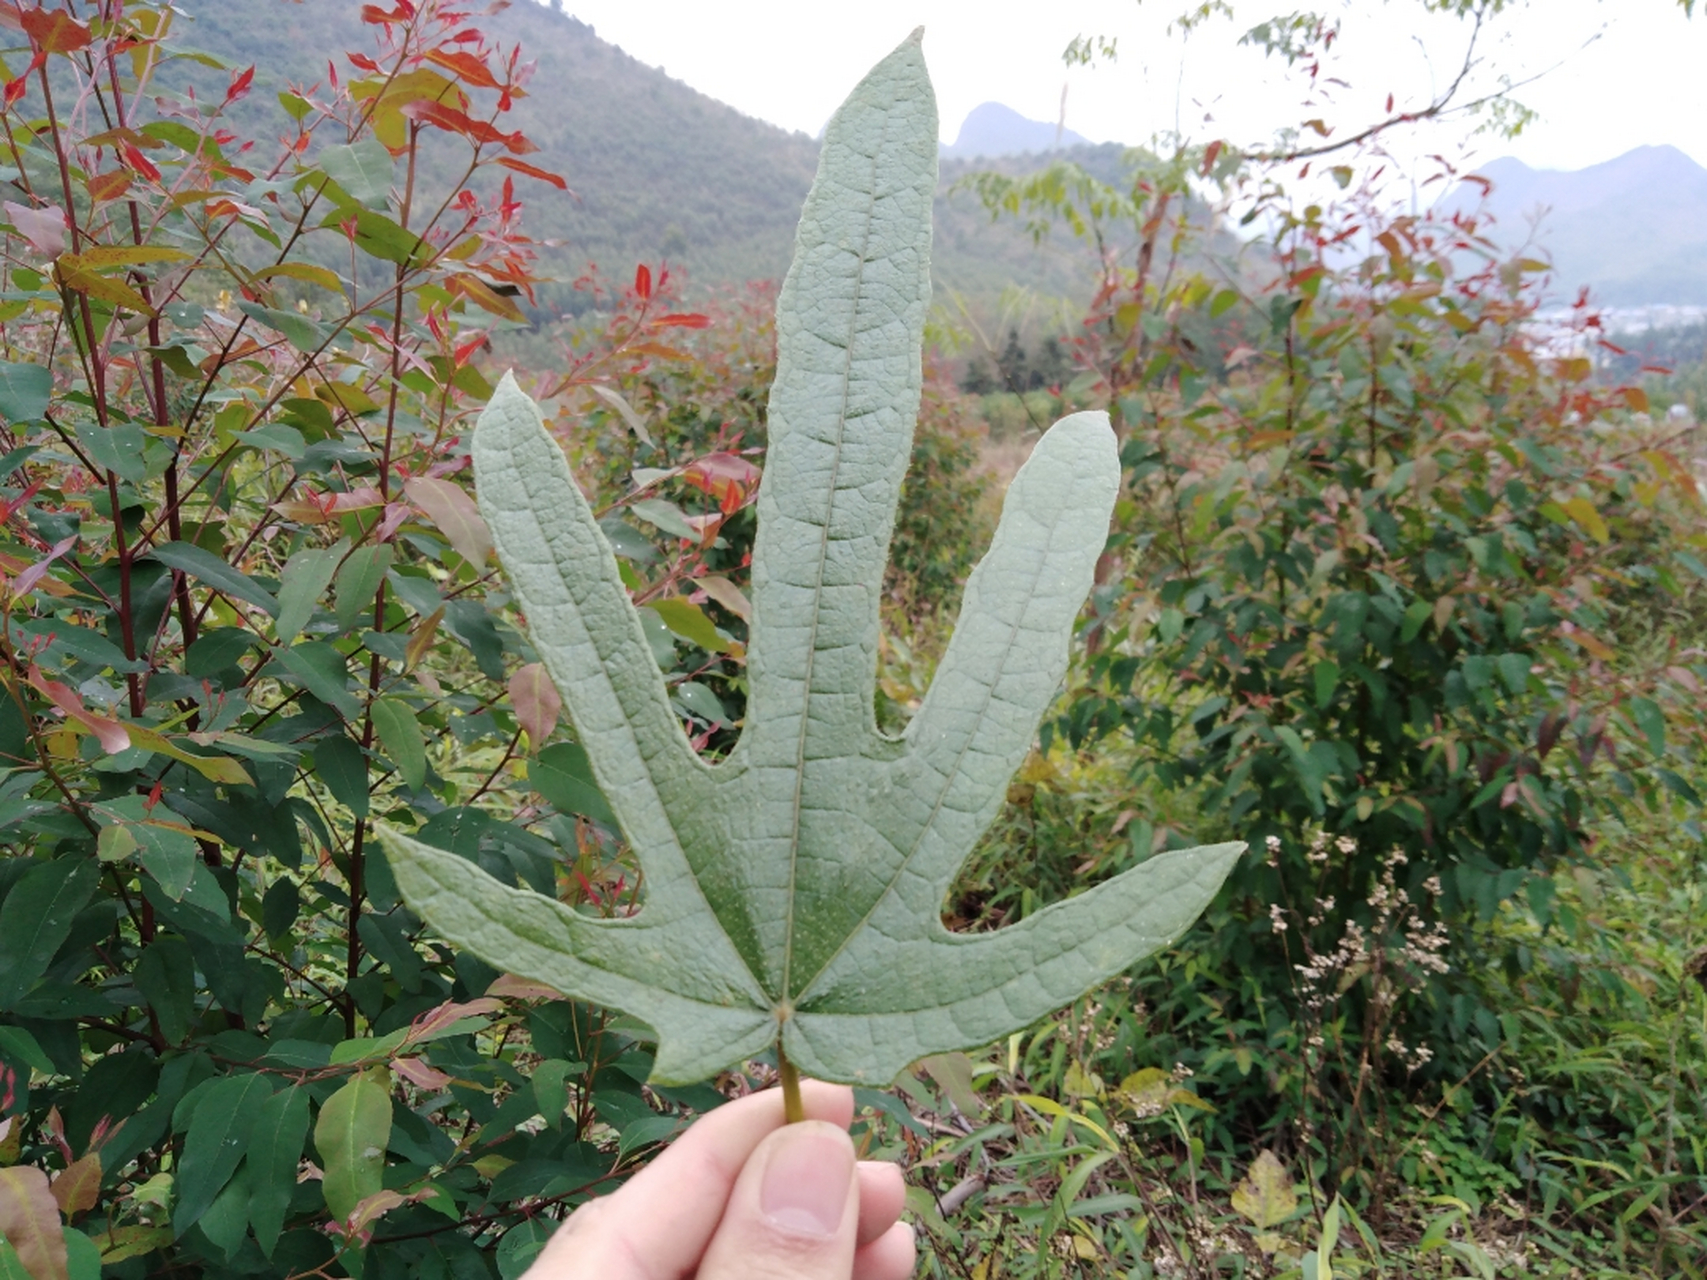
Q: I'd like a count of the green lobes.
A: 5